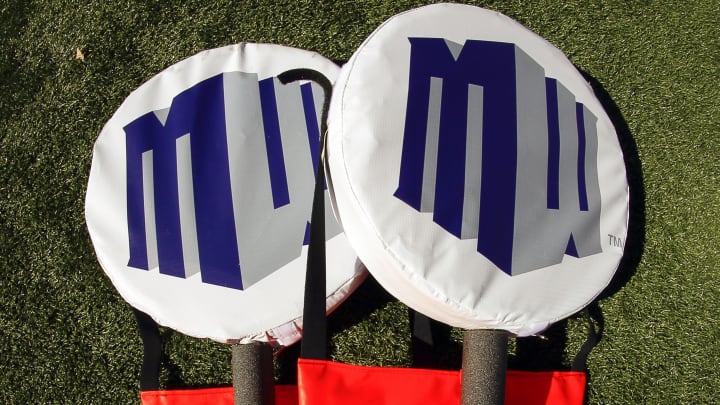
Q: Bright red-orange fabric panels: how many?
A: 2